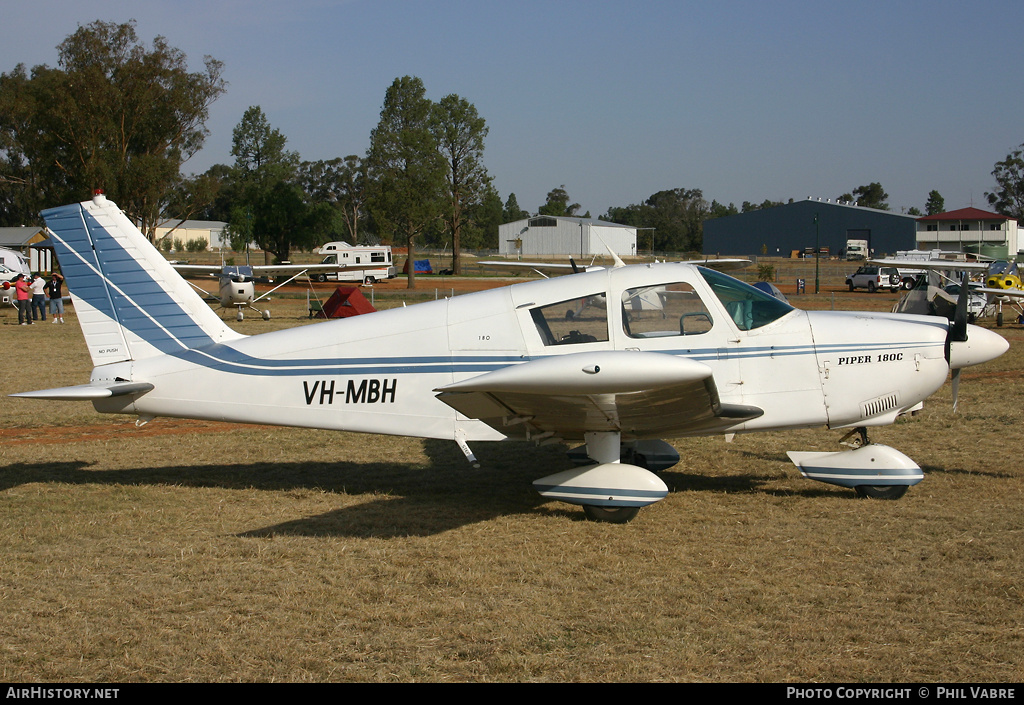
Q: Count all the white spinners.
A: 2